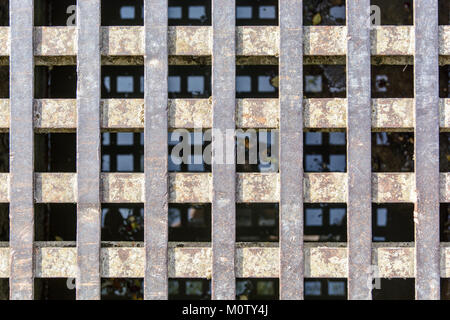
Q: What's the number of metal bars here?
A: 11